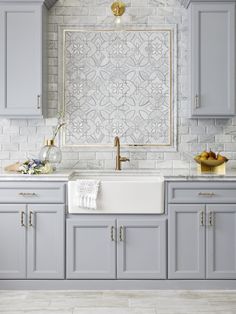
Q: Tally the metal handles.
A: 10